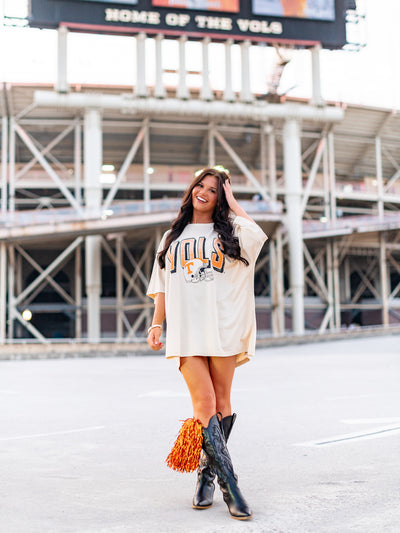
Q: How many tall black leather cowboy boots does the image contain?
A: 2